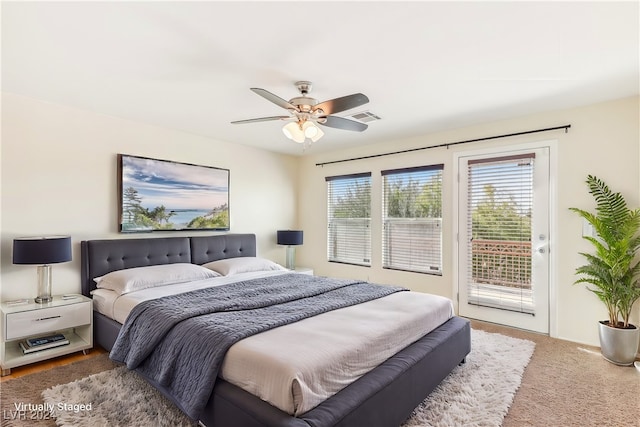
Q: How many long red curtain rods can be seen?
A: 0